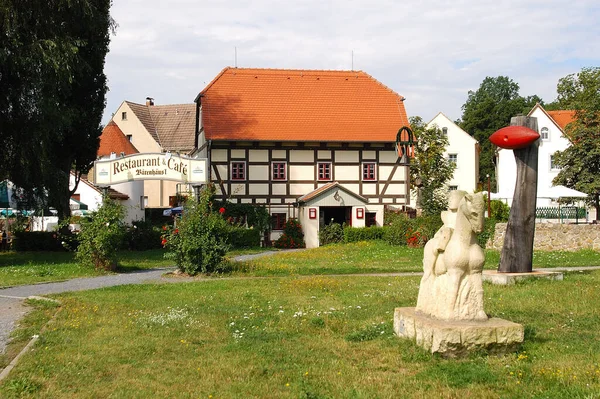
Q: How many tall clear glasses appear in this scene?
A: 0